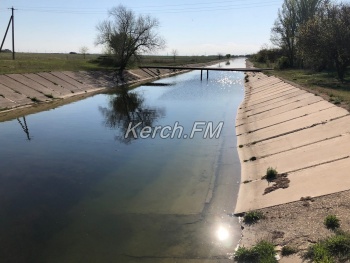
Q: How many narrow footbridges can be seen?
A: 1